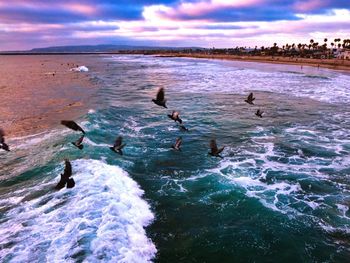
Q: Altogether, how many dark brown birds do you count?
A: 12